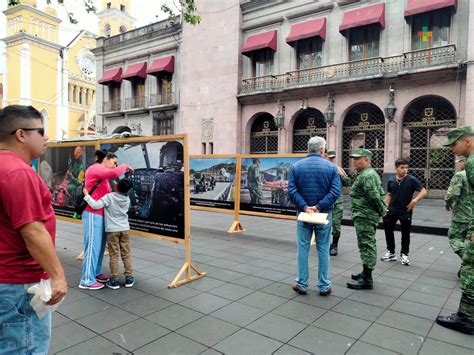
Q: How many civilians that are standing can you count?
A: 5